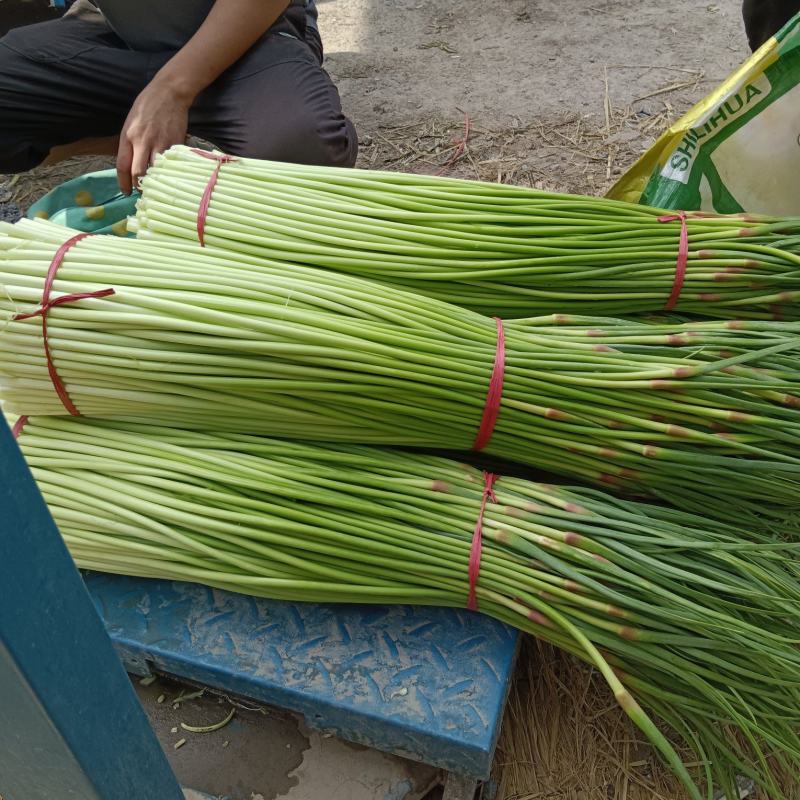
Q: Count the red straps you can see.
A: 6